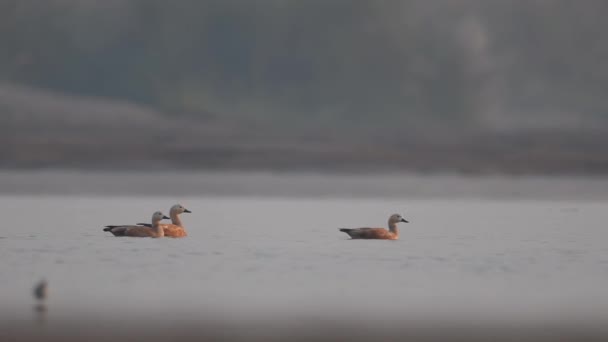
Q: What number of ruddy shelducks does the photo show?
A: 3